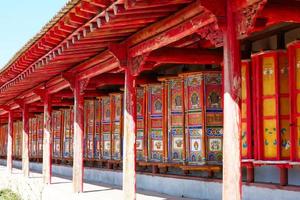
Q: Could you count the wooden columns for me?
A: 6